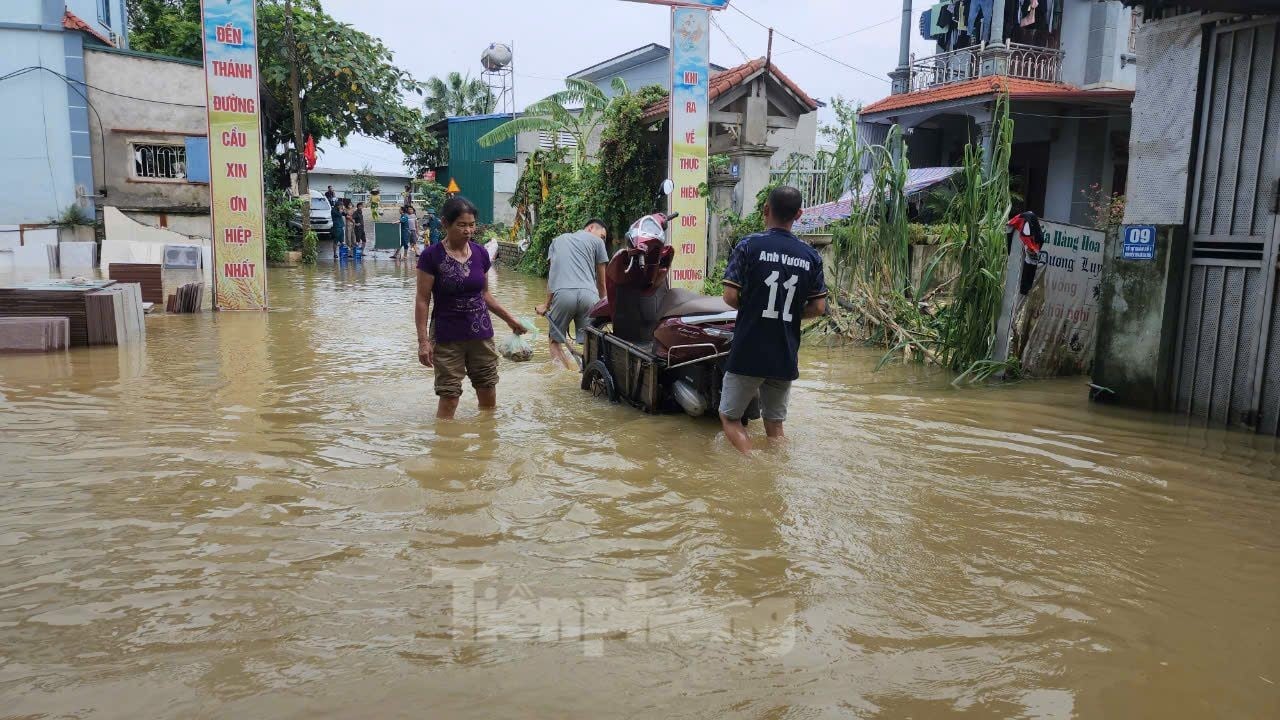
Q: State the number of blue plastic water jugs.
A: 2